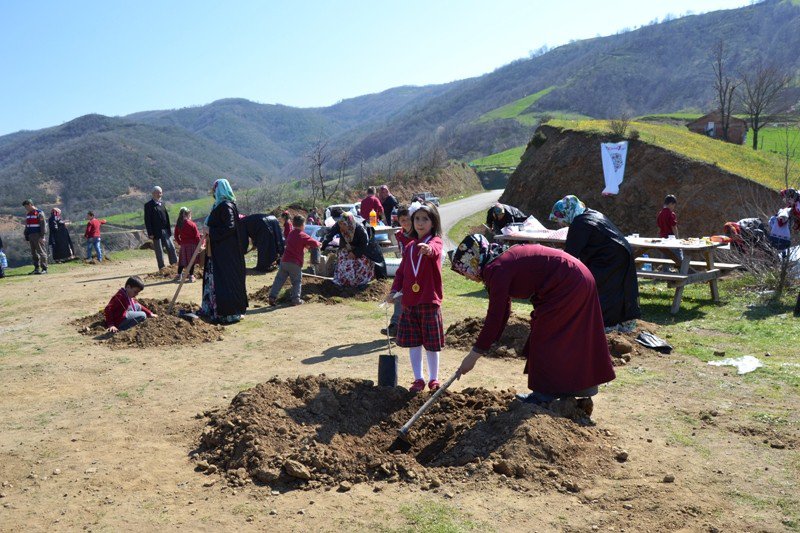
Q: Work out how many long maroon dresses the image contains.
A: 1